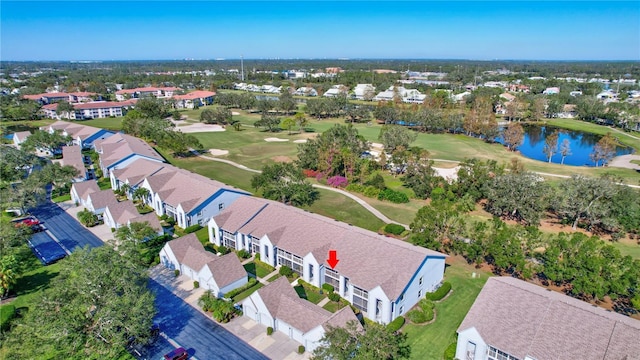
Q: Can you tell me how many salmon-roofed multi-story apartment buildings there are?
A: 4